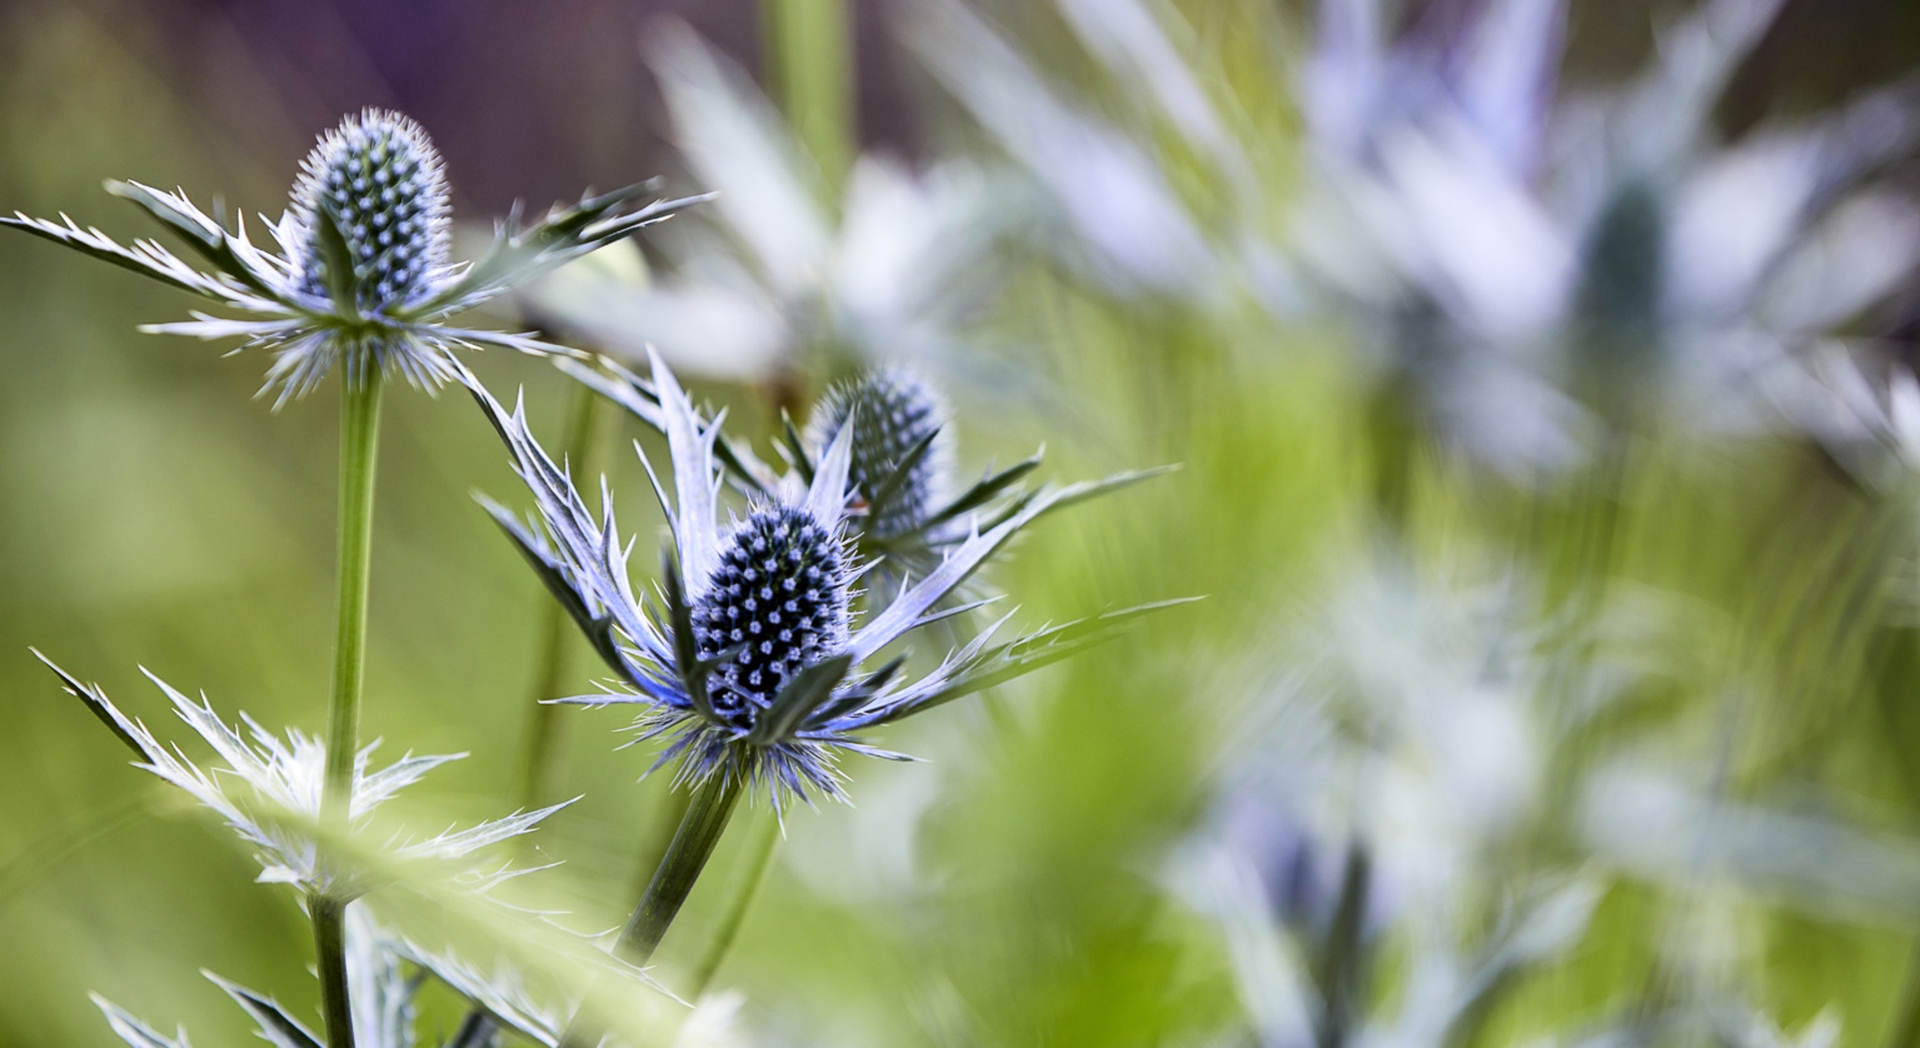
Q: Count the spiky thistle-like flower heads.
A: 3